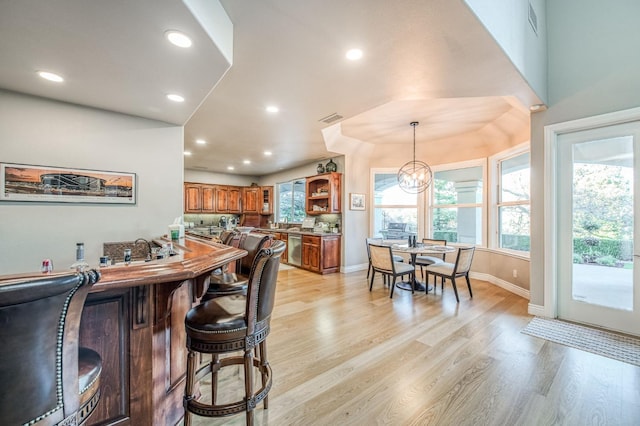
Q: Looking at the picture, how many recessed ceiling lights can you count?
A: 10